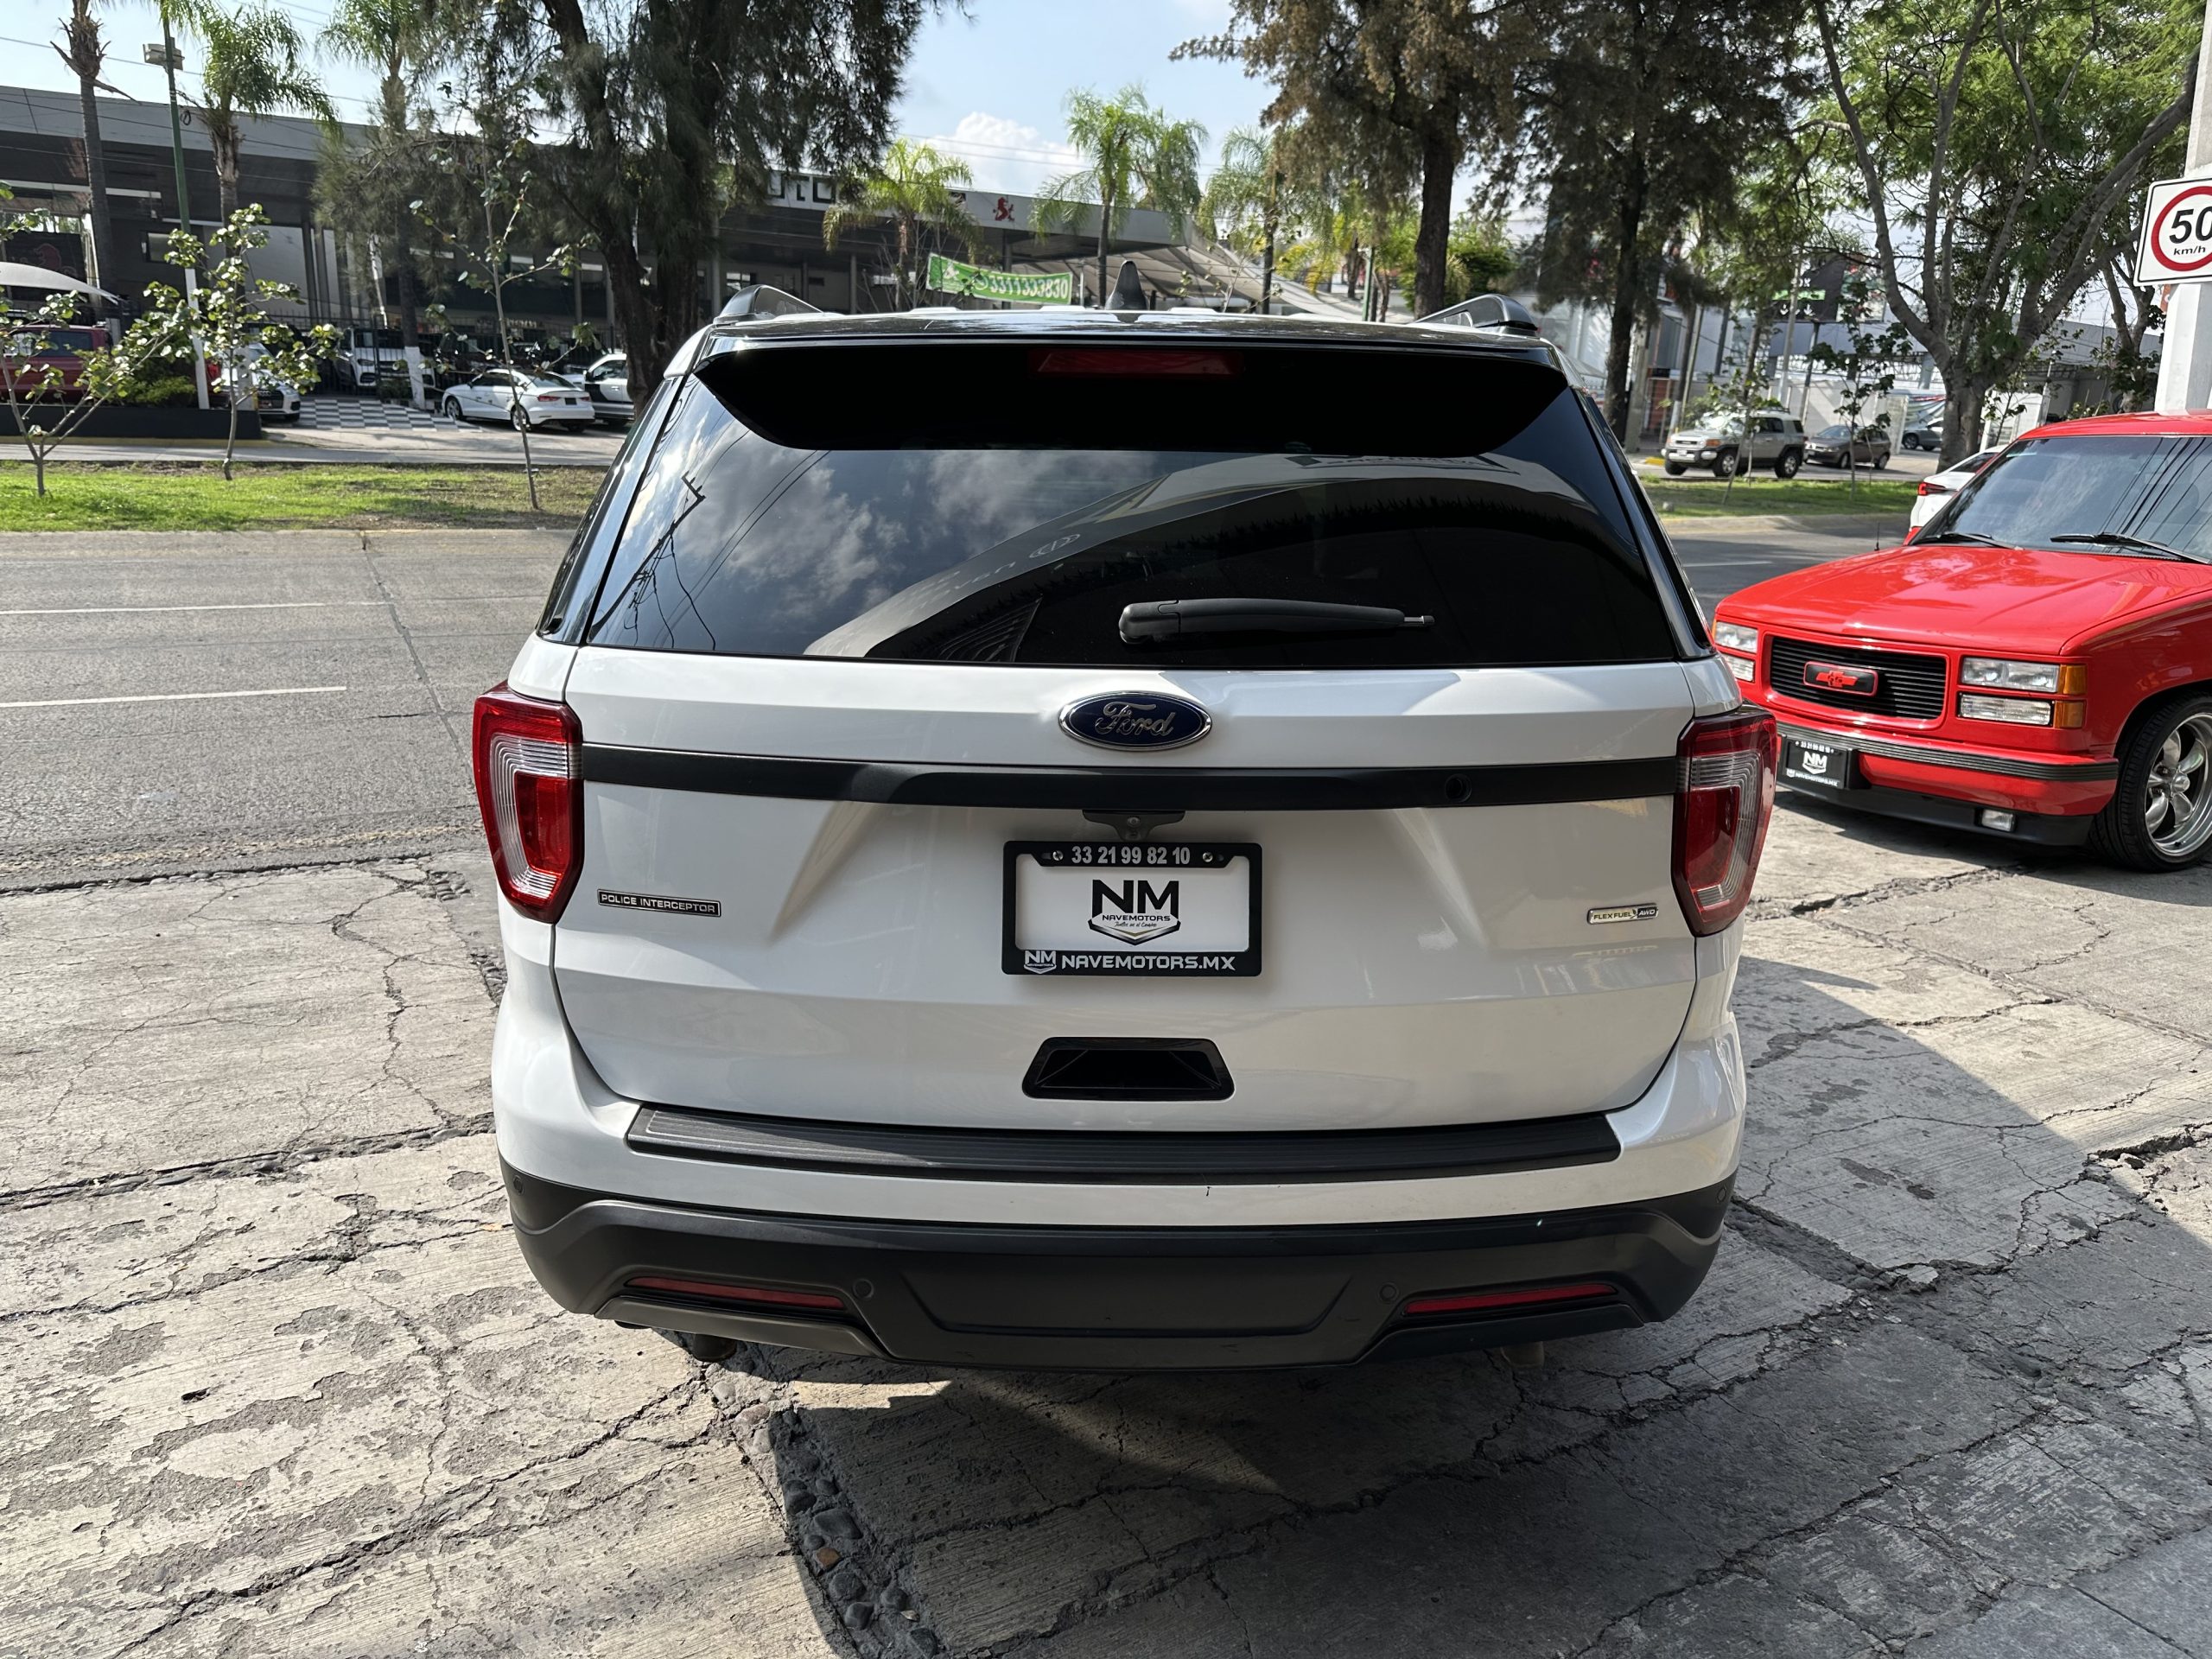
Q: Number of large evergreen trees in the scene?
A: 3